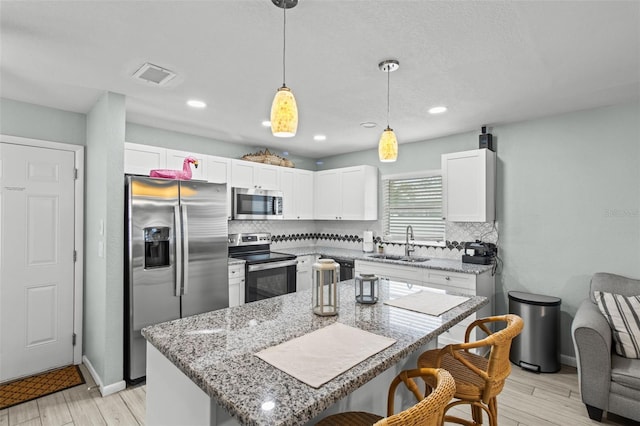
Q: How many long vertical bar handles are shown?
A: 2